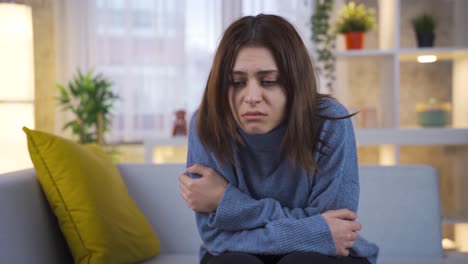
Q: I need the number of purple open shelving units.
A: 0